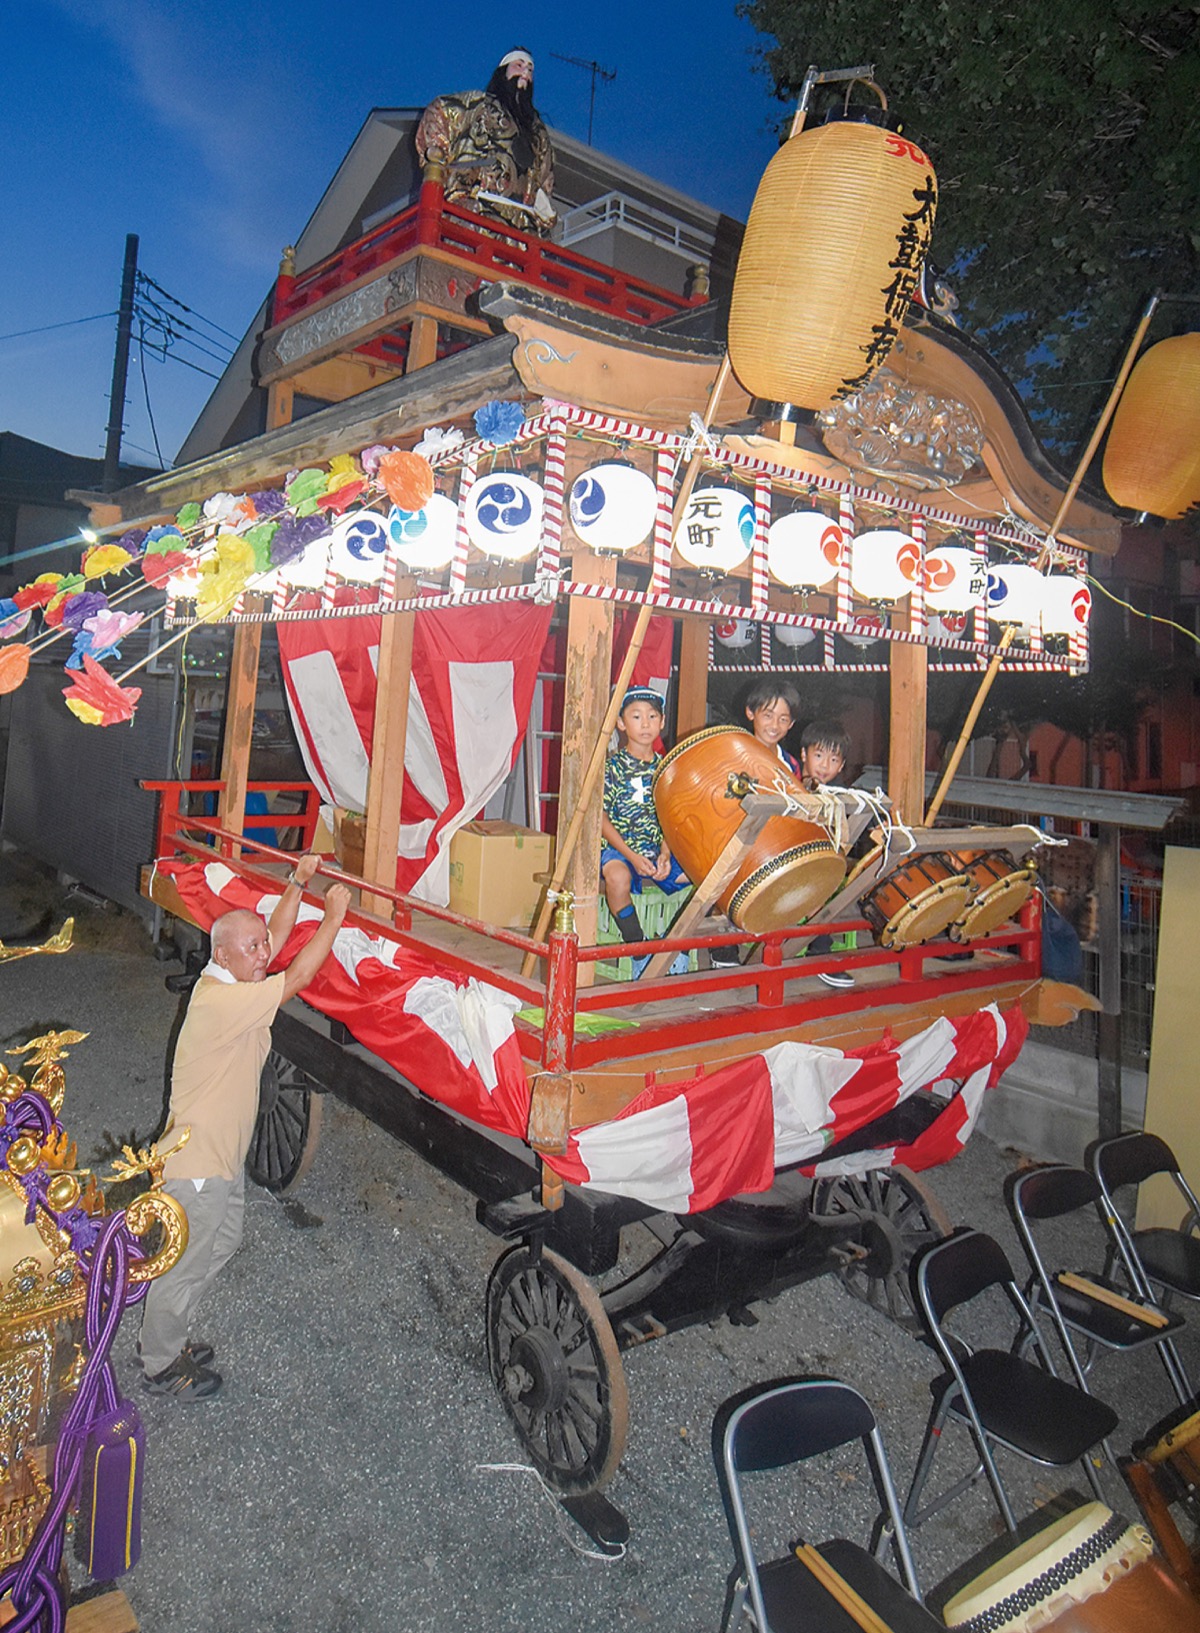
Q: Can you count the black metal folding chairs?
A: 4